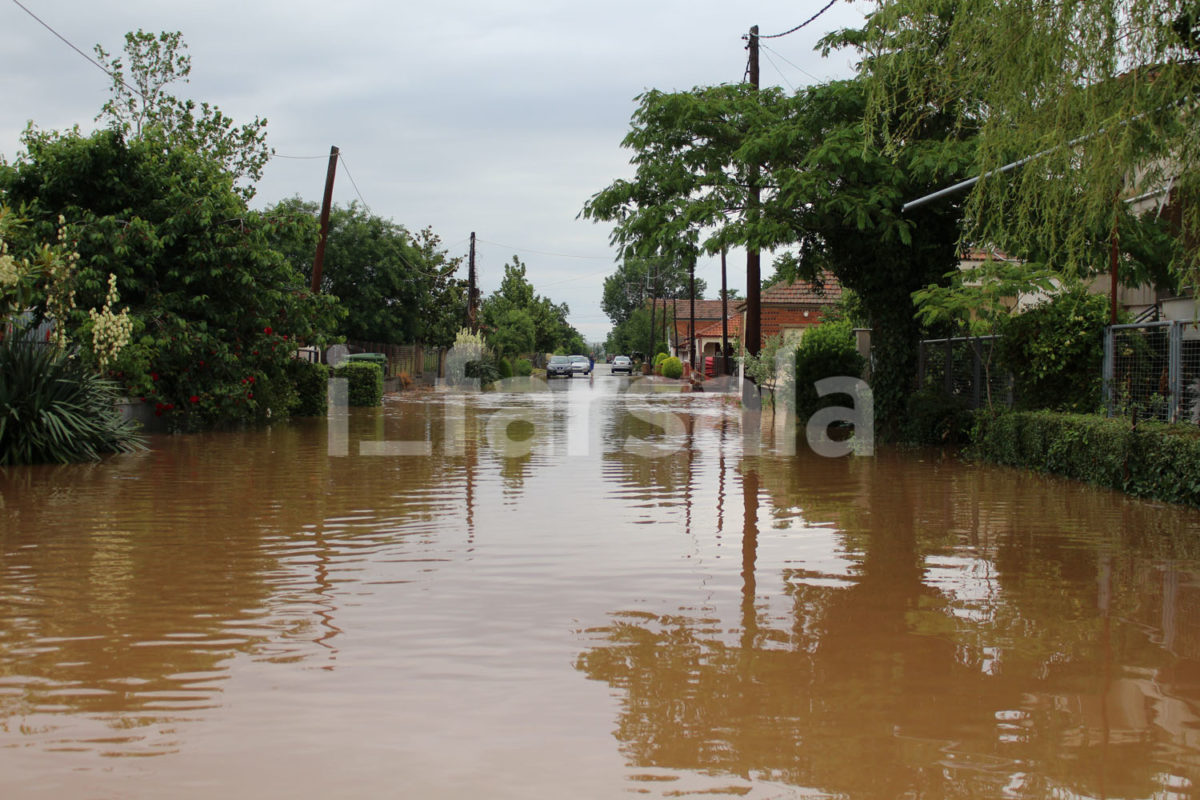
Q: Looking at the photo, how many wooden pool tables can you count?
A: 0